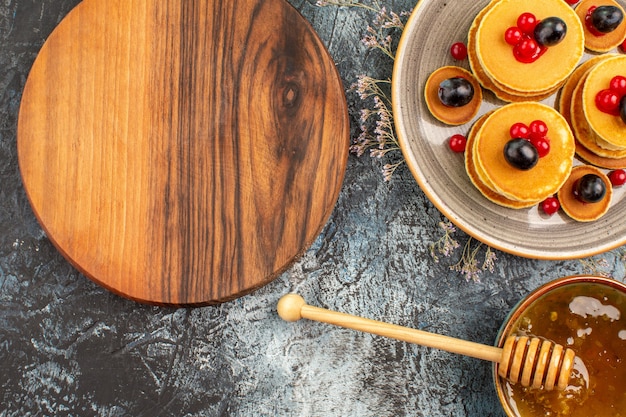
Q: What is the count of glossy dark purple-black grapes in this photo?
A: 6